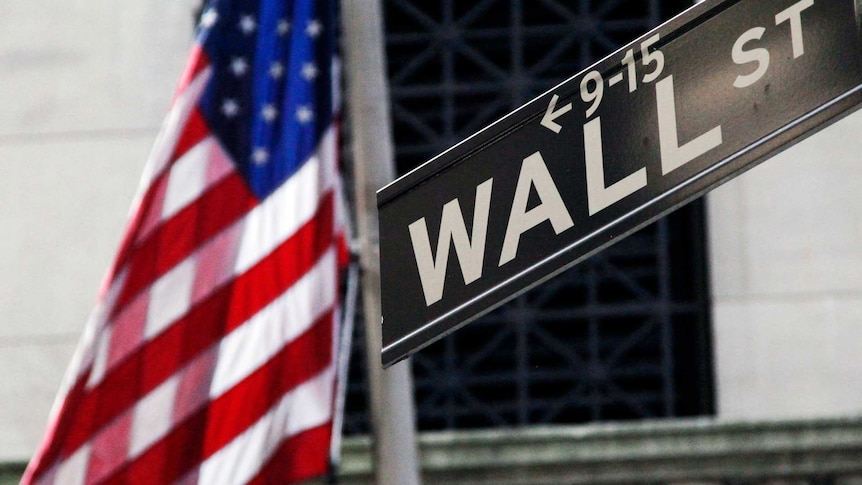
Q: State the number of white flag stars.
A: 11